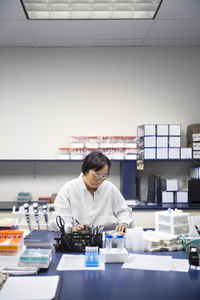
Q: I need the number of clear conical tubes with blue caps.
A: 2